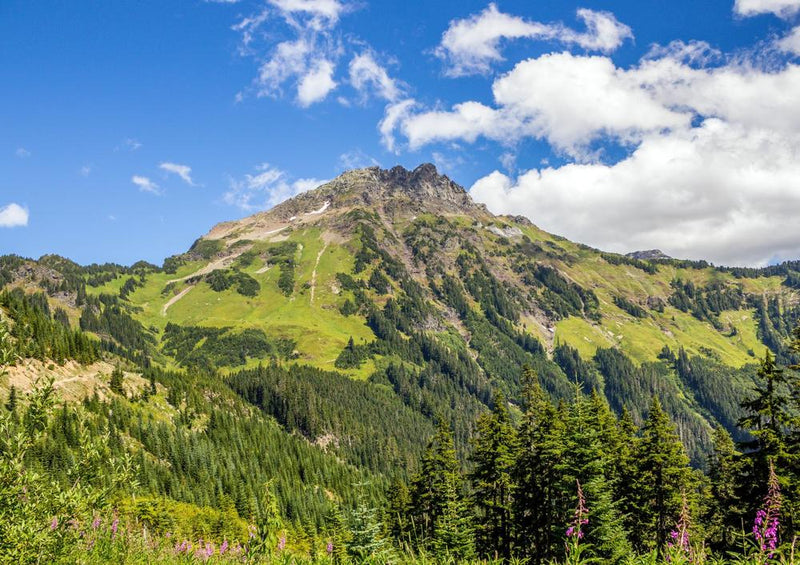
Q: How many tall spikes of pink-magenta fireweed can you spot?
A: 3